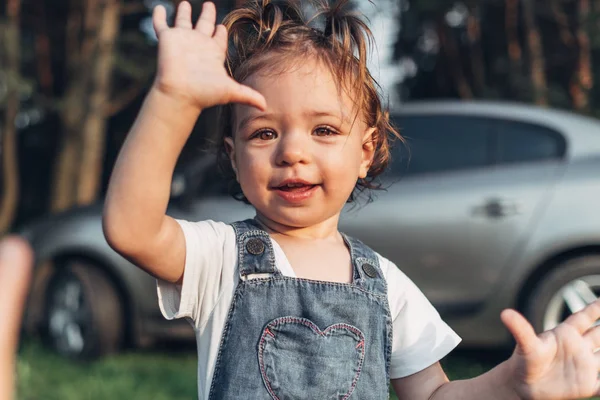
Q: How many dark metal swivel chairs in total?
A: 0